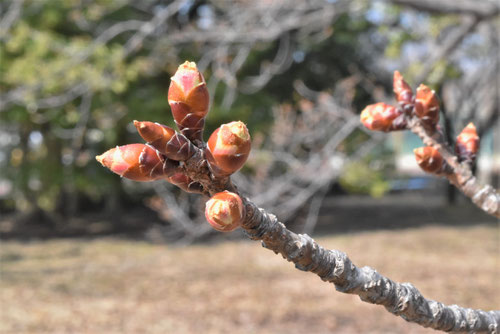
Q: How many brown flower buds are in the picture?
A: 11